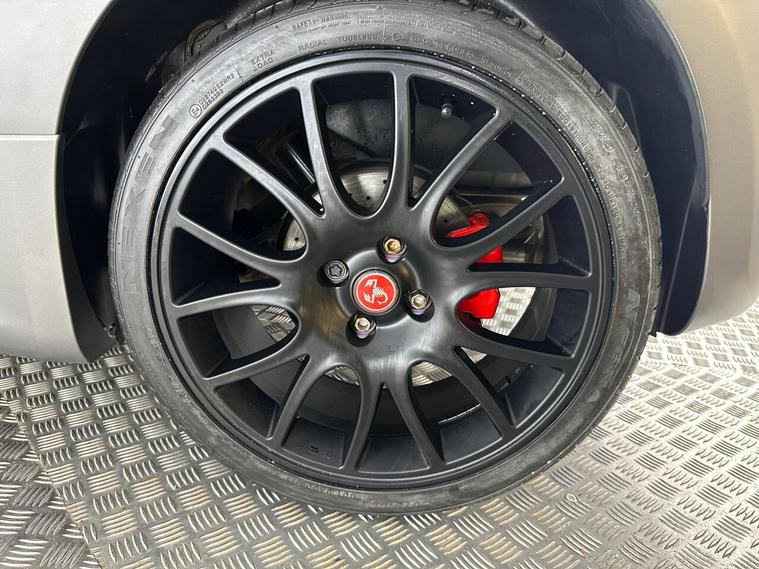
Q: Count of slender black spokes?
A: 14